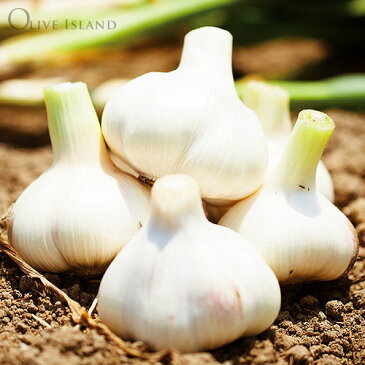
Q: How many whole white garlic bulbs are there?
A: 5